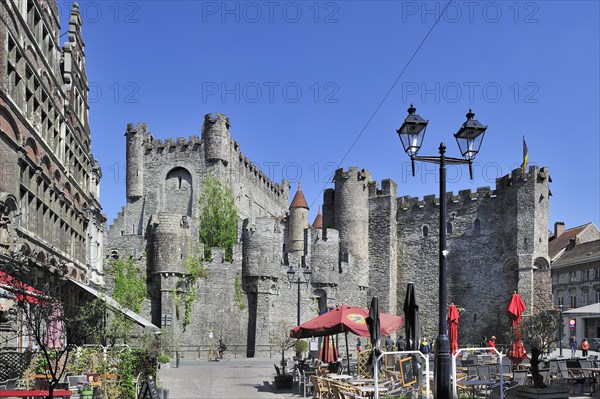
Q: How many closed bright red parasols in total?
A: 2